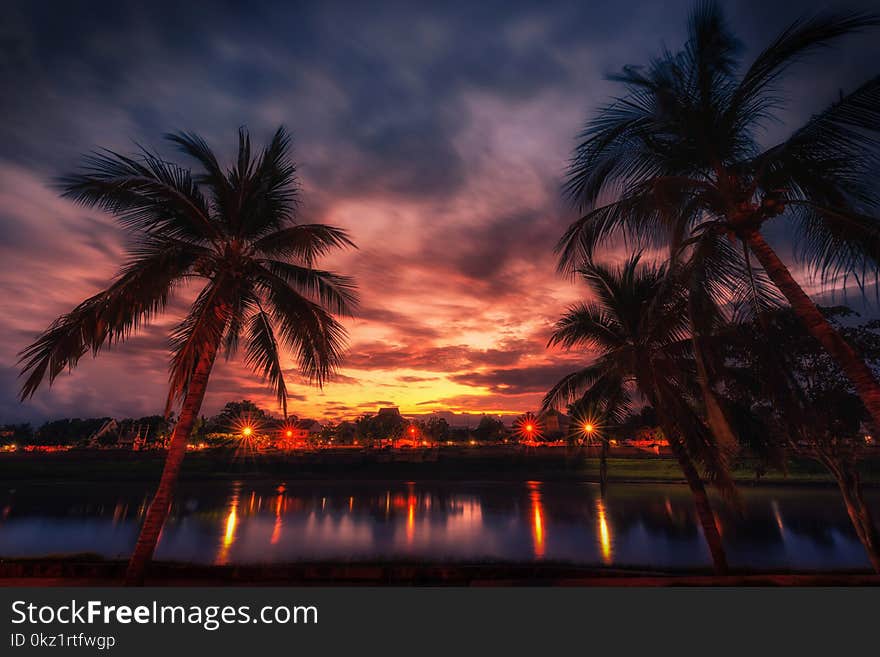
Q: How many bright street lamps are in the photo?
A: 4